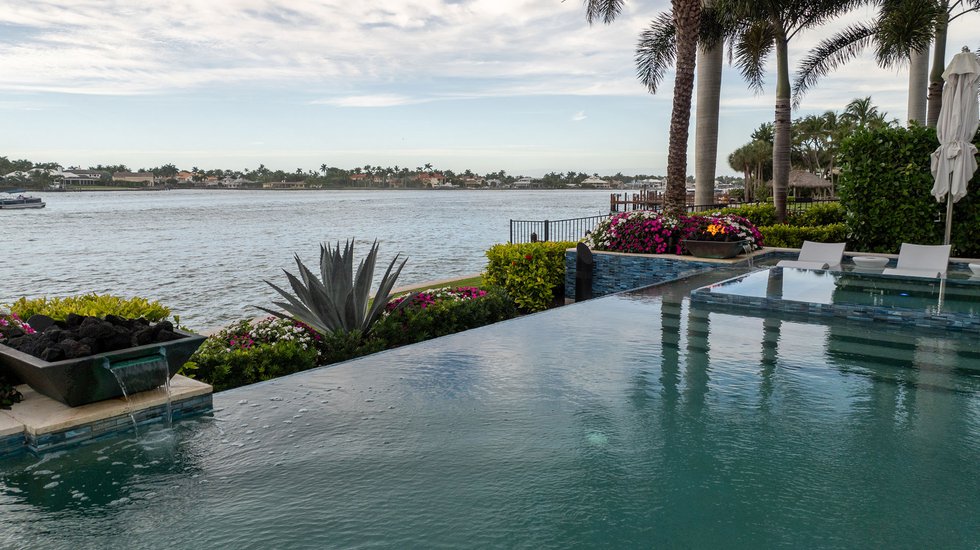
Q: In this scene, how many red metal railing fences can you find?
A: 0